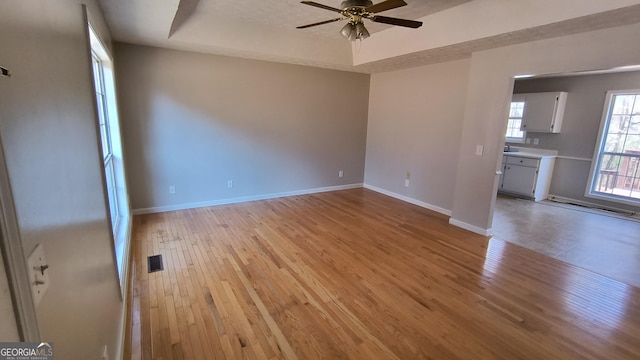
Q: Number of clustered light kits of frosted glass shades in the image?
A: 1